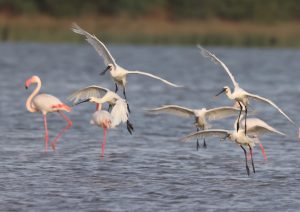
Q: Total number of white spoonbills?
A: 5